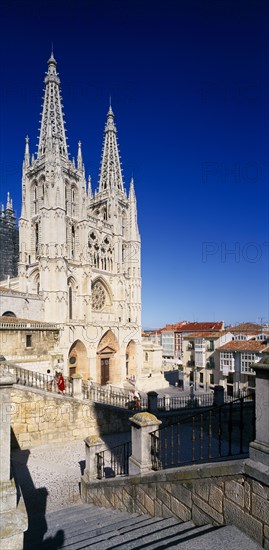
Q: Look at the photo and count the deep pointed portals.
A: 3